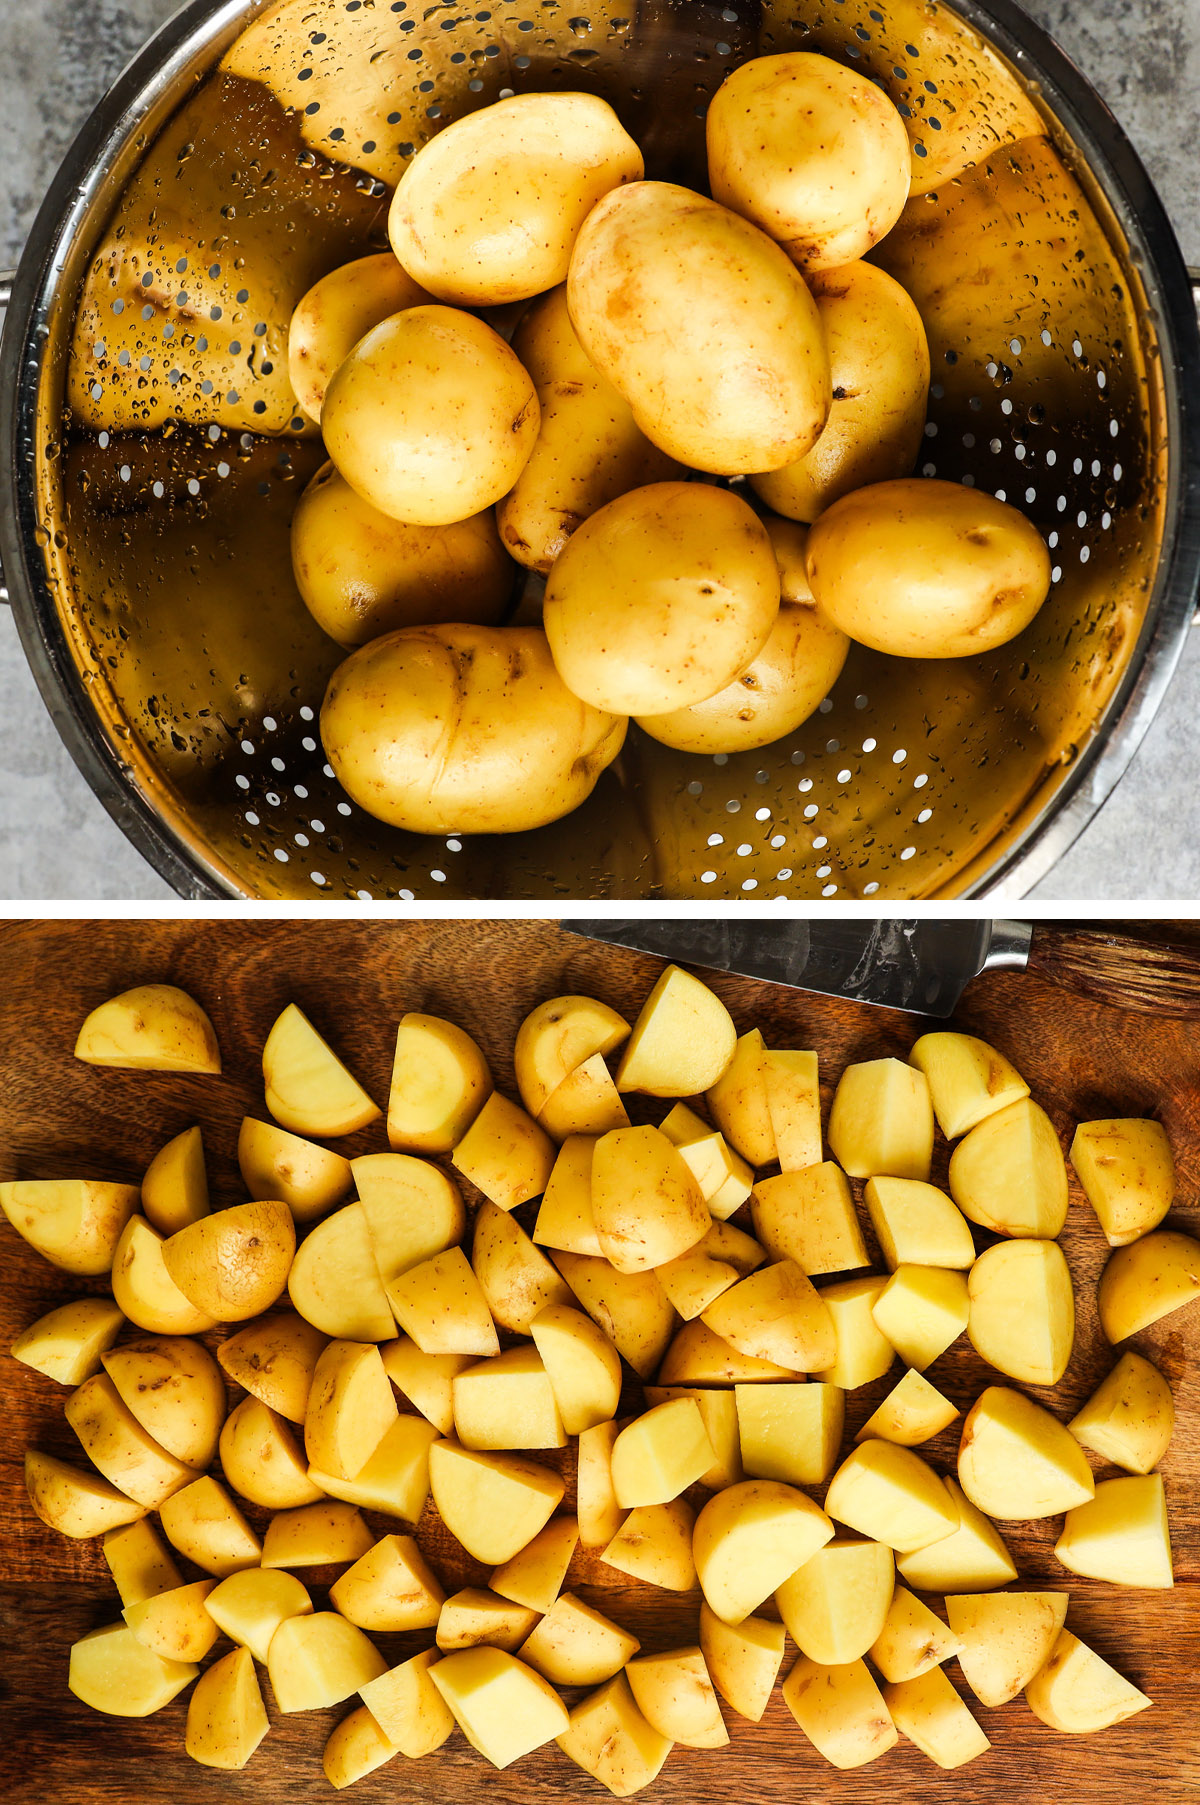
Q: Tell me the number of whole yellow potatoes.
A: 12